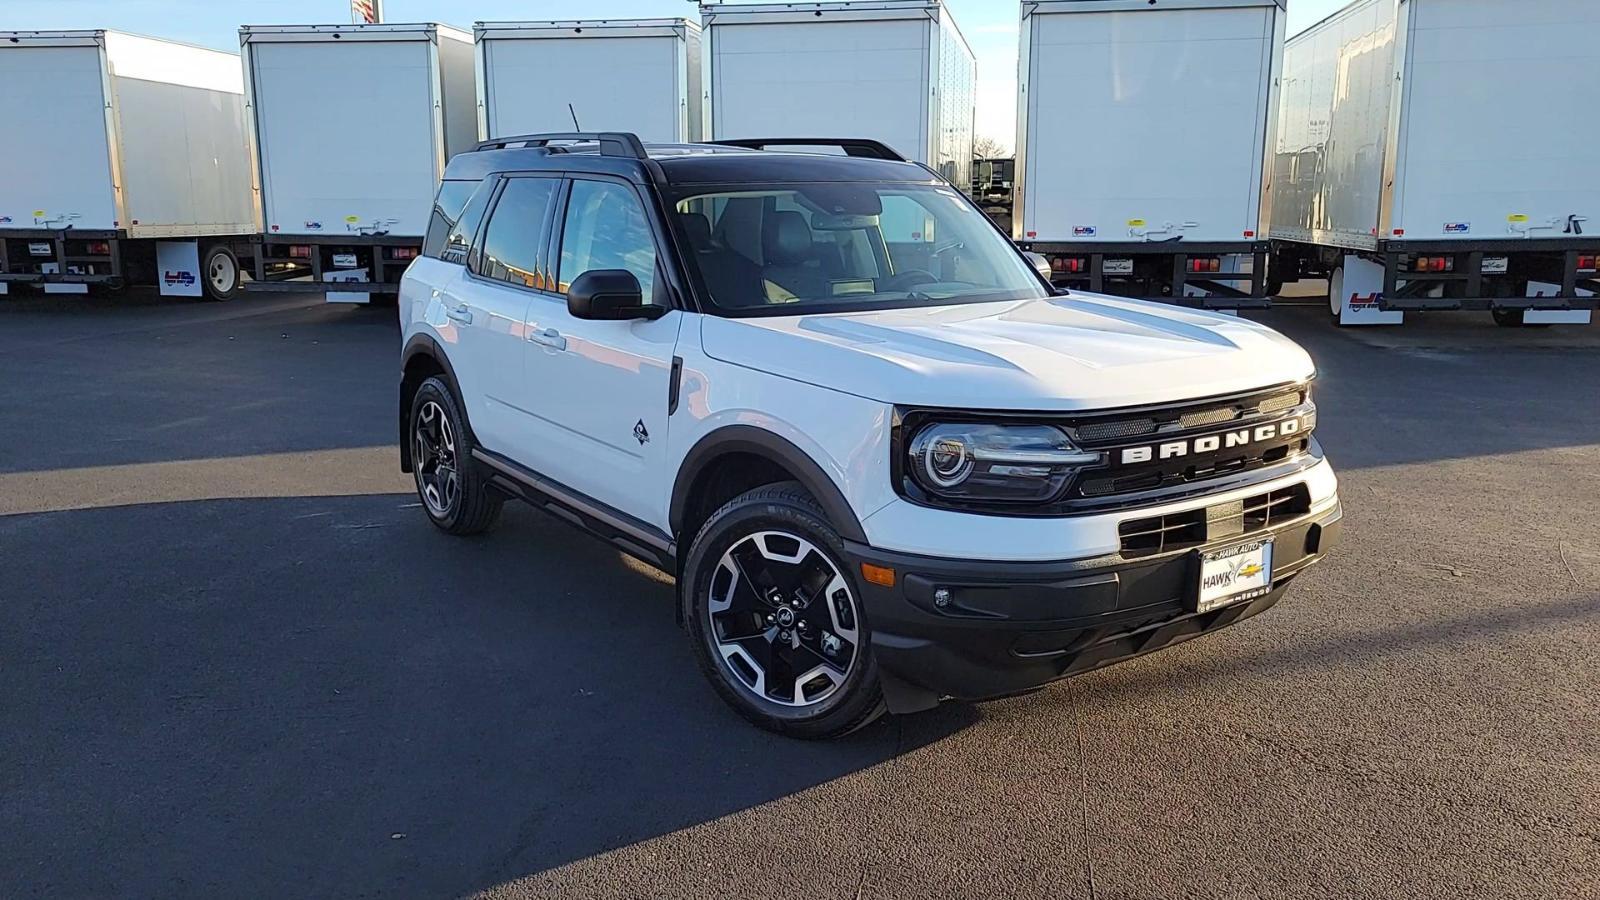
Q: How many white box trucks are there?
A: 6